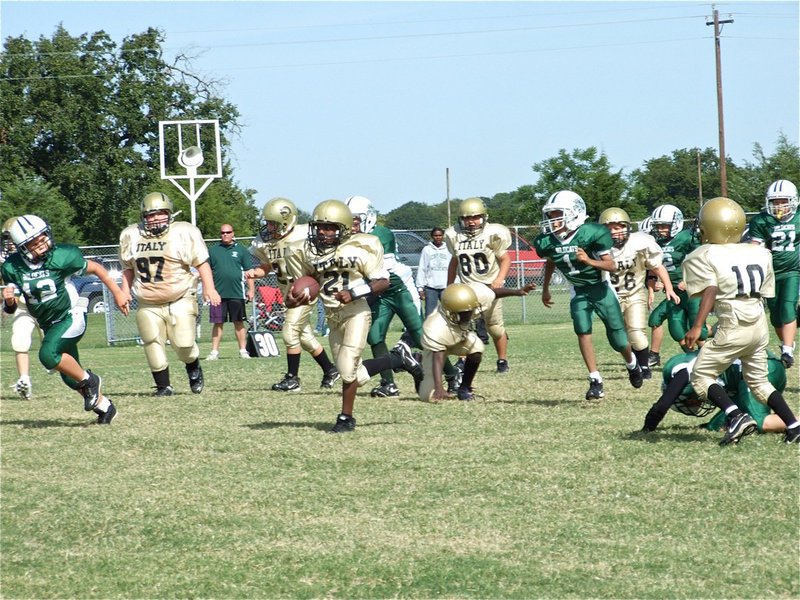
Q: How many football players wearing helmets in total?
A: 15